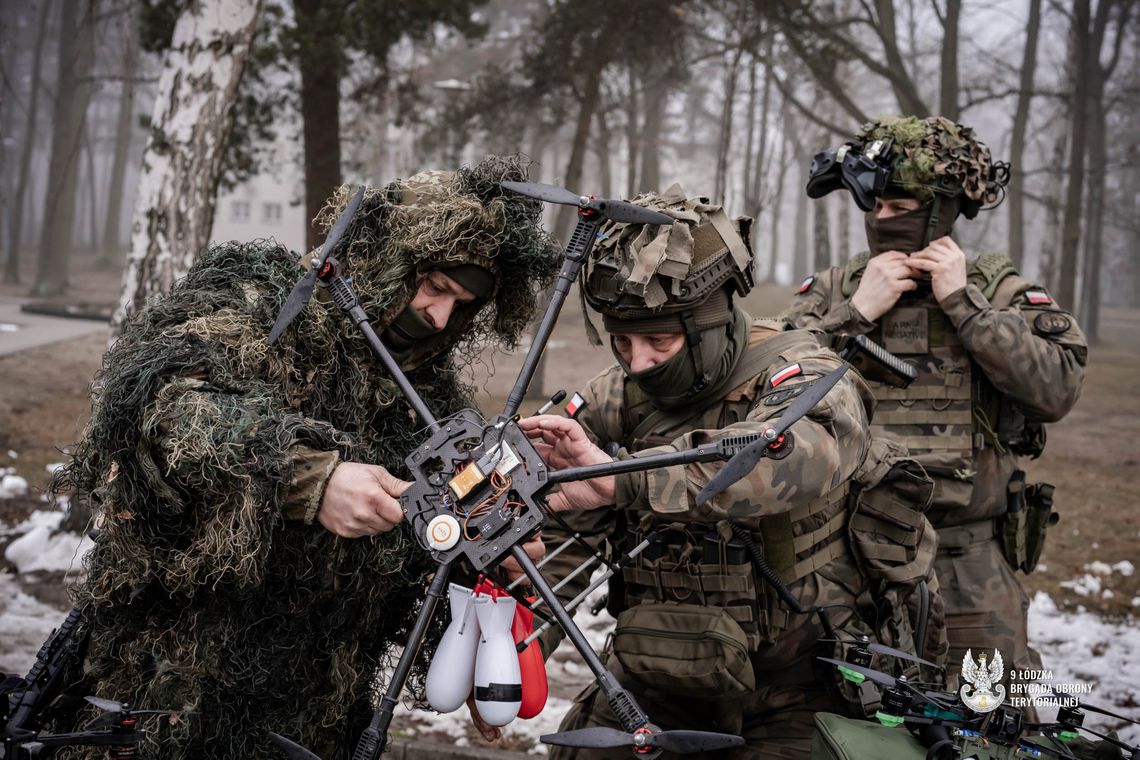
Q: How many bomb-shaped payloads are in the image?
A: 3